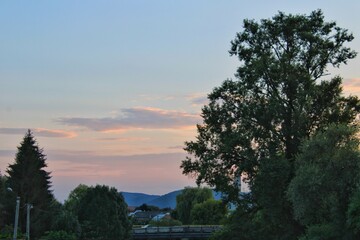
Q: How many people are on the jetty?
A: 0